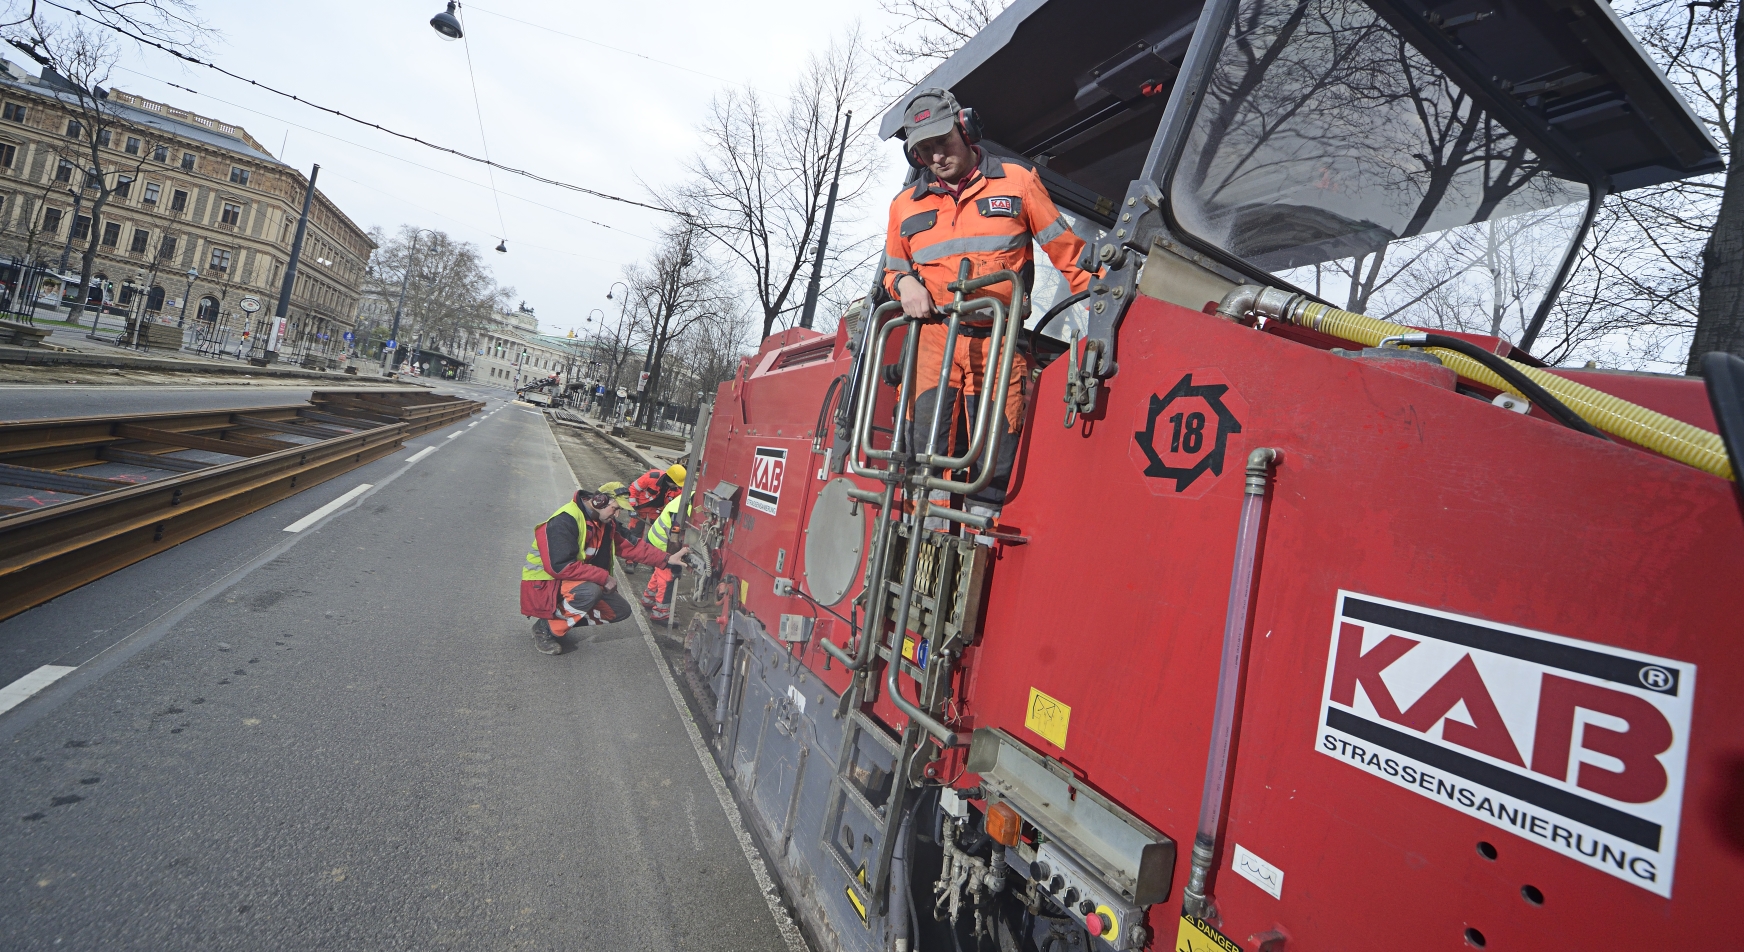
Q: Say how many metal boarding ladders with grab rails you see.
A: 1